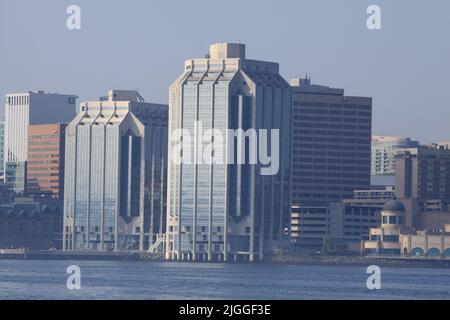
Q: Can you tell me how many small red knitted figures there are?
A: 0